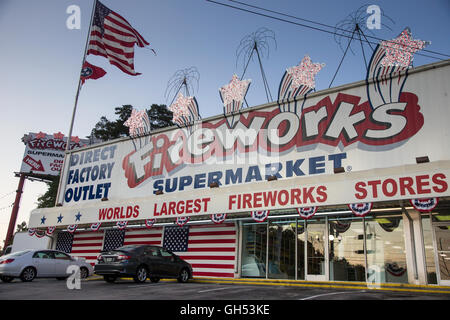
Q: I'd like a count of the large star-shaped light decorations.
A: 5